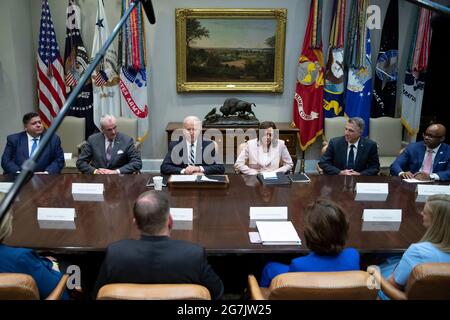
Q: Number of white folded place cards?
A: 8